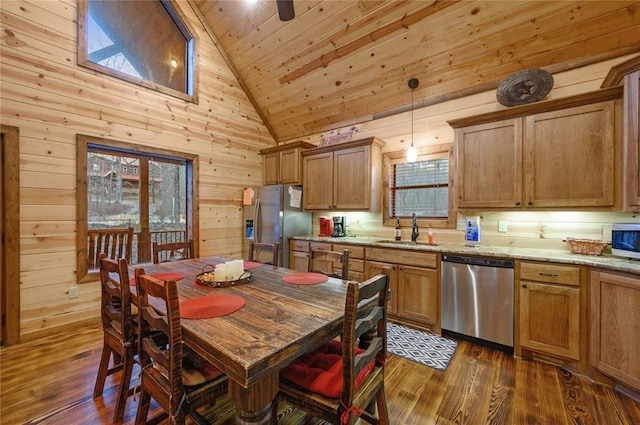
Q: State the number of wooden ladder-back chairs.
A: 6